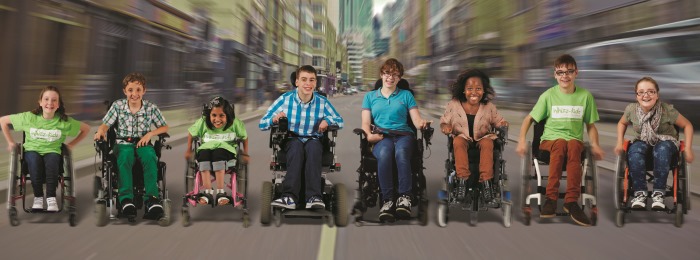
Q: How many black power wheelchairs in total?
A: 4